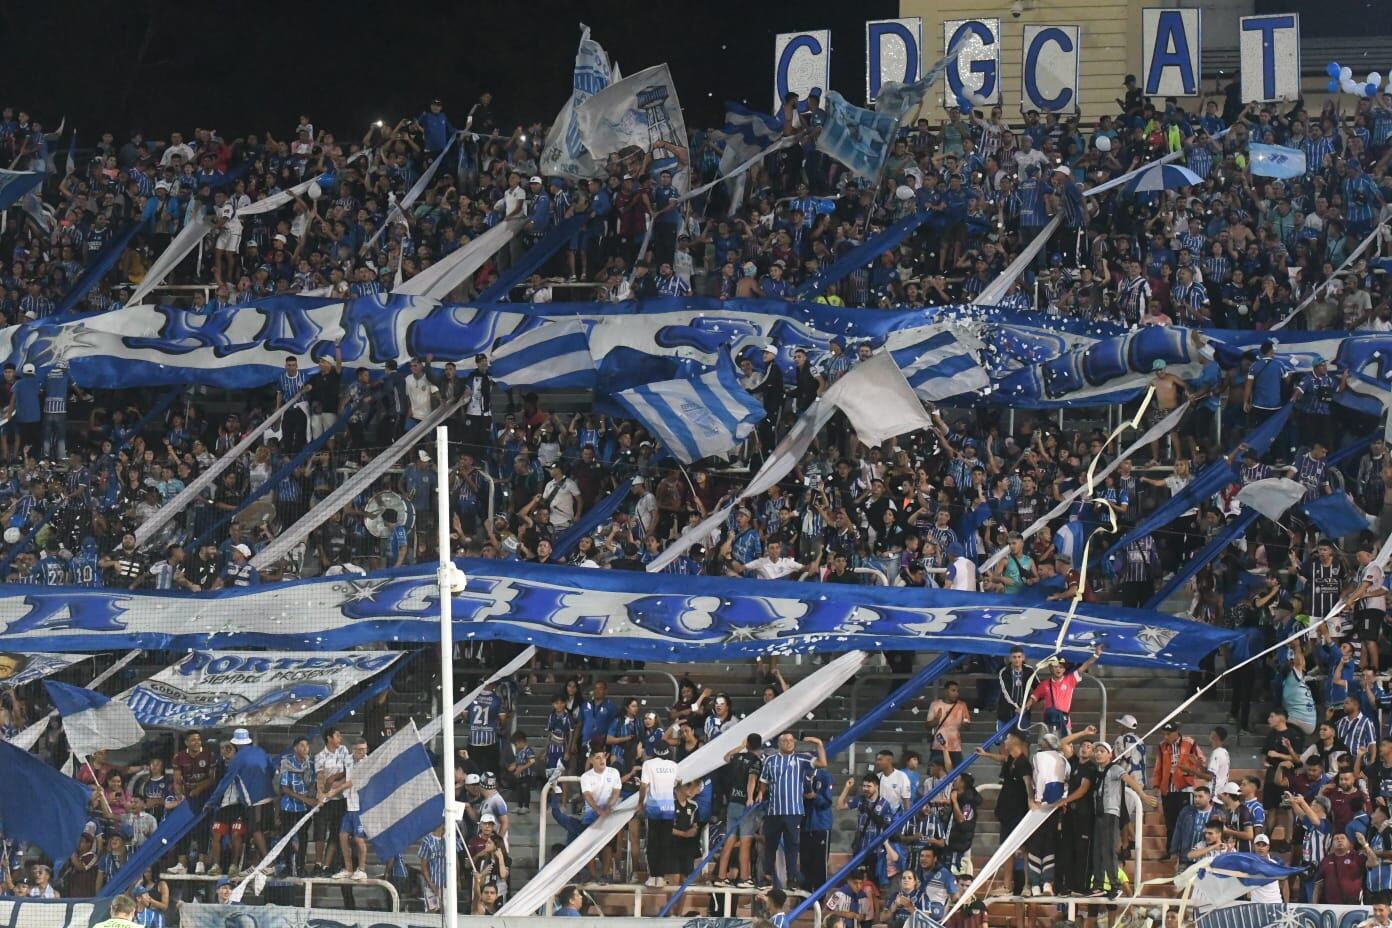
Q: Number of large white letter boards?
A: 6